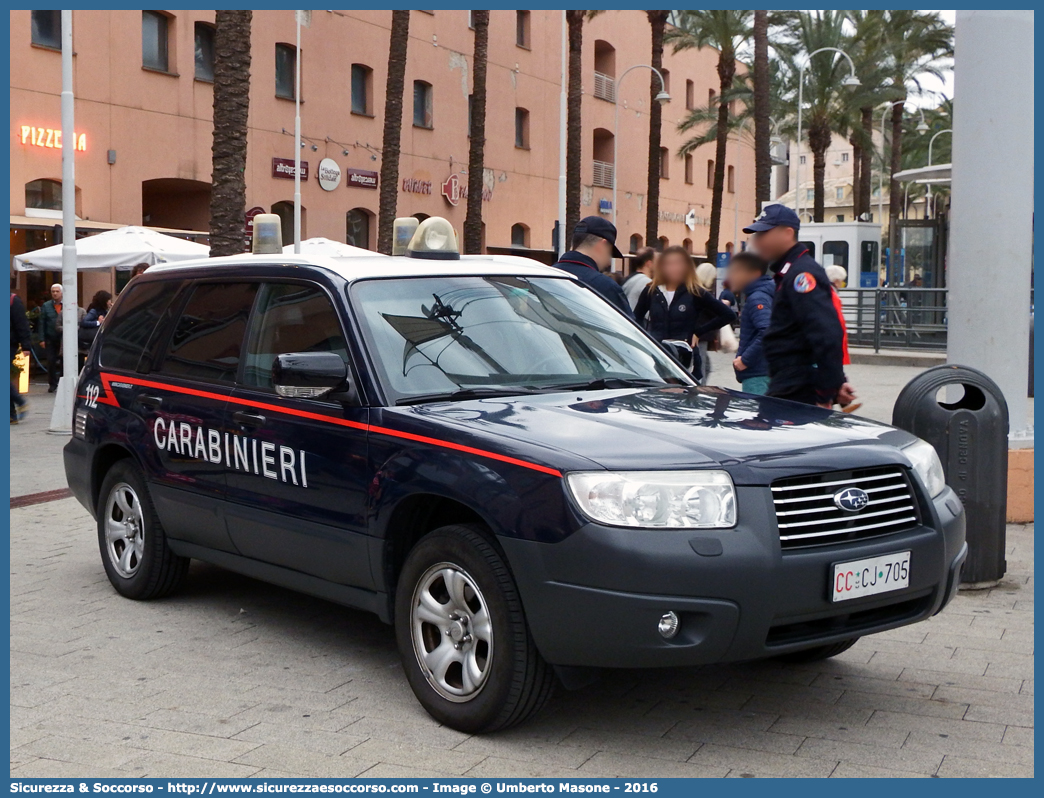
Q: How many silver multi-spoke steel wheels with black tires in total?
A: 2